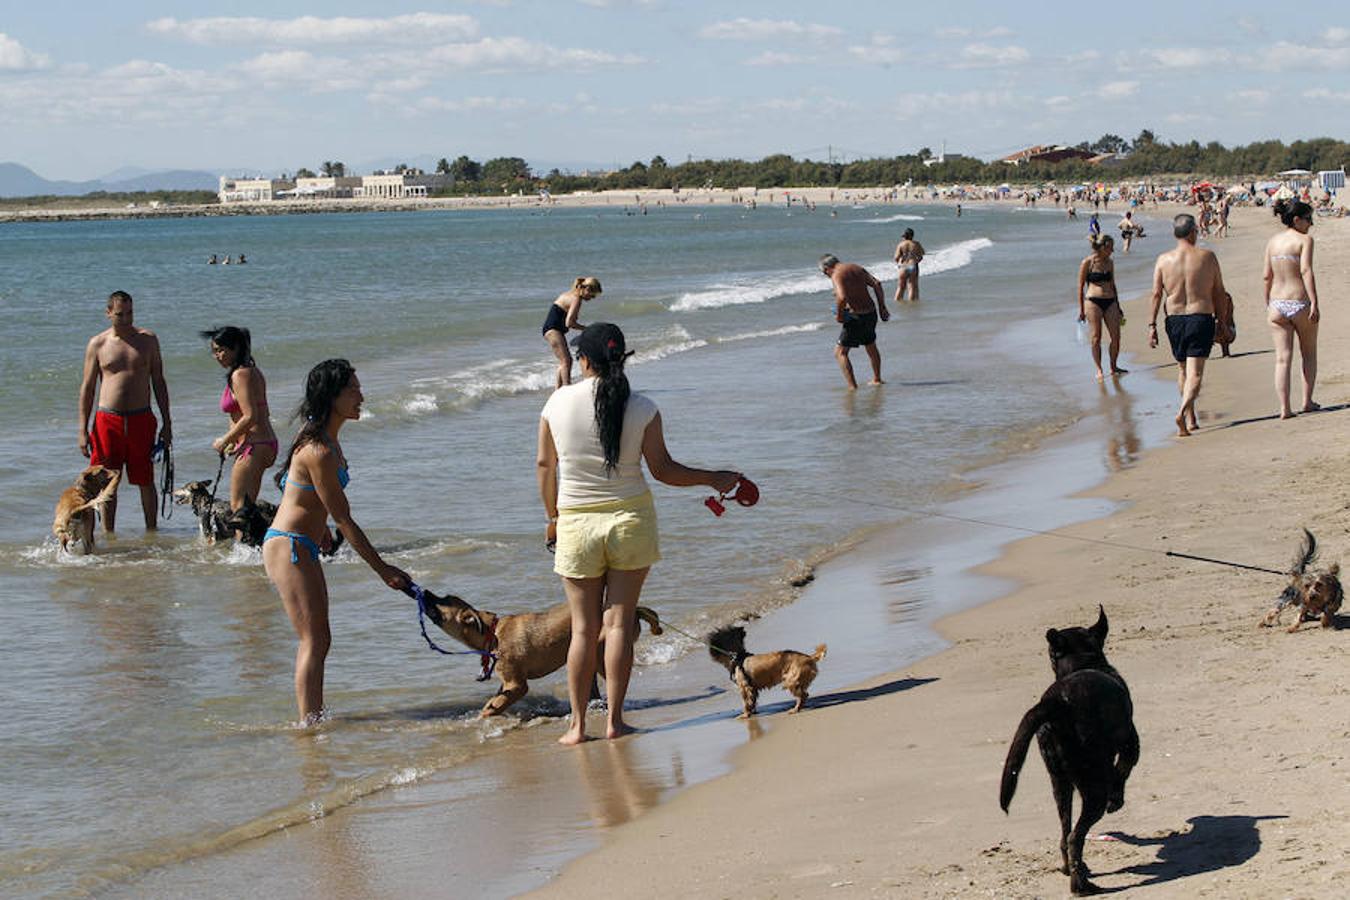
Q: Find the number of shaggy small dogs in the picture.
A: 2